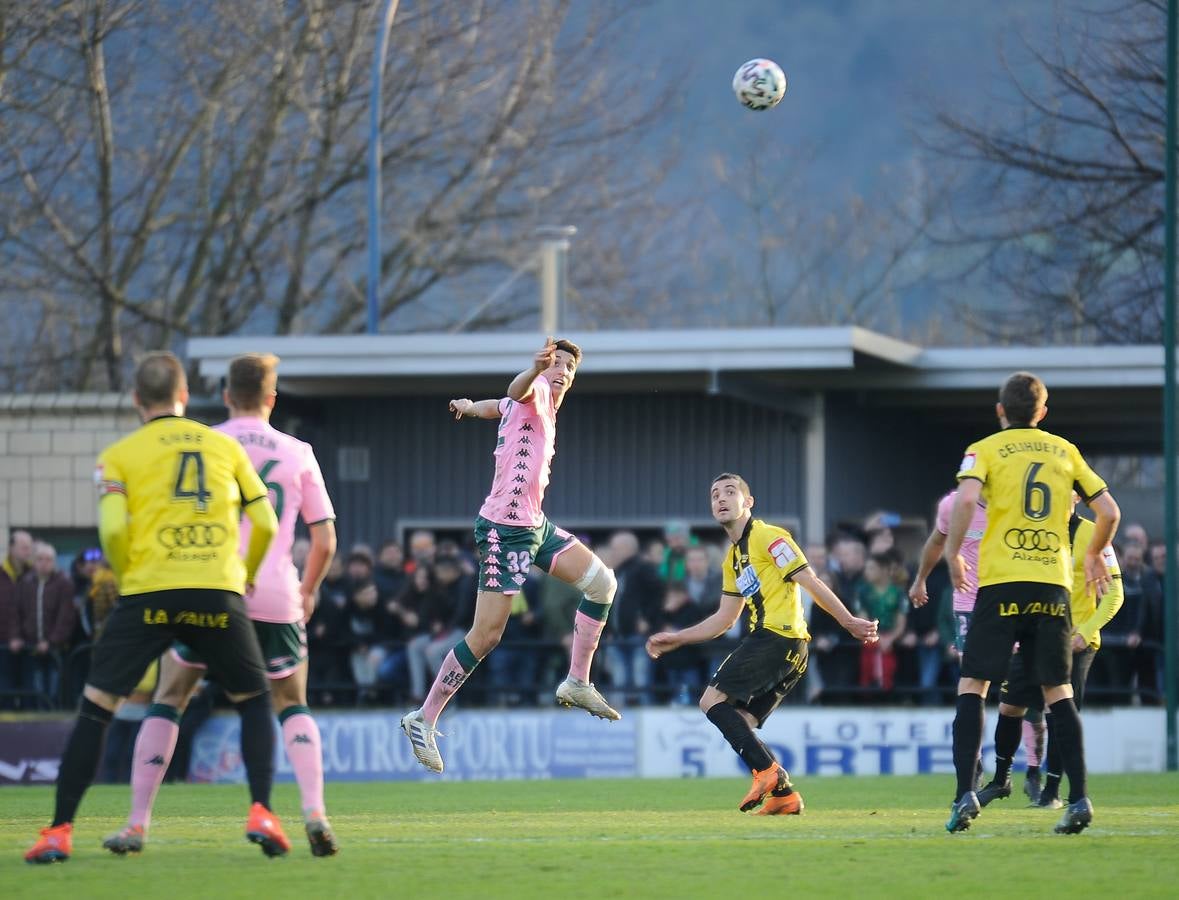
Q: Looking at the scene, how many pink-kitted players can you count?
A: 3